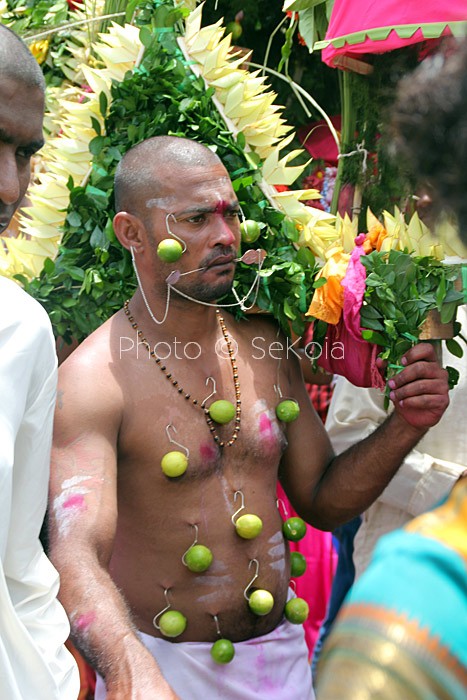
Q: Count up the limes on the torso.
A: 11